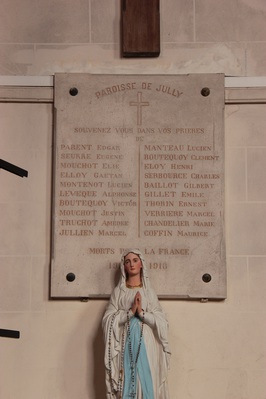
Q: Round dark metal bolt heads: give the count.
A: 4